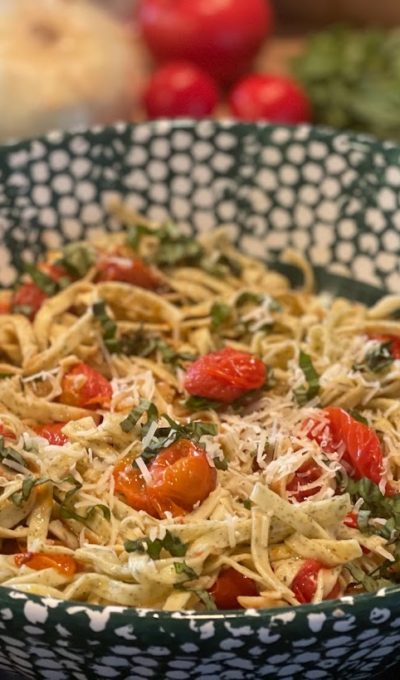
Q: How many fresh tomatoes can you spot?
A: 3